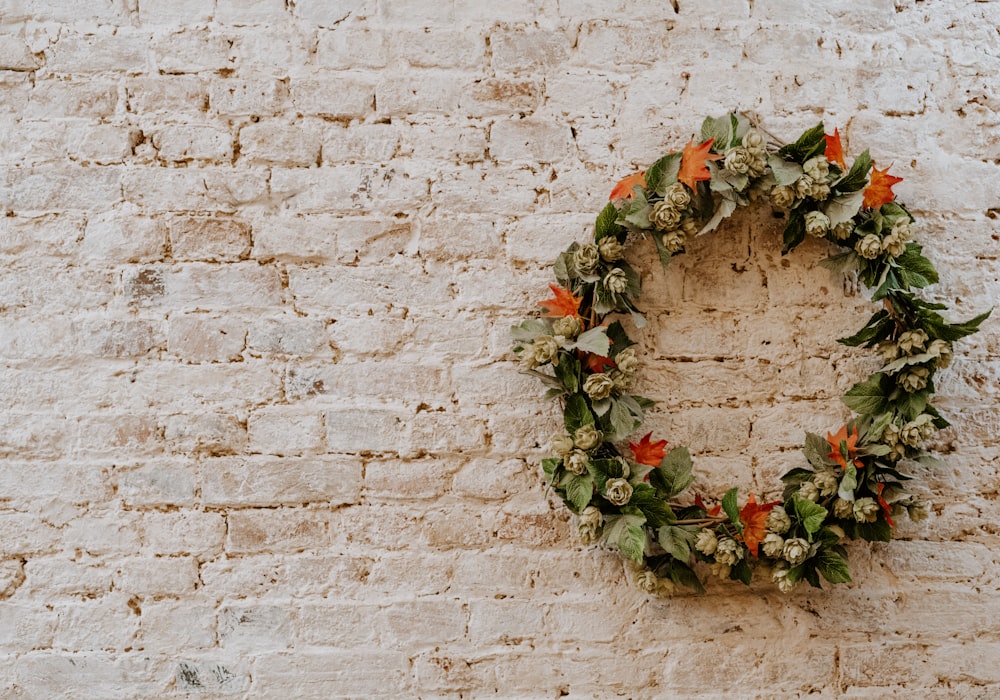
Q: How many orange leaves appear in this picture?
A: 11